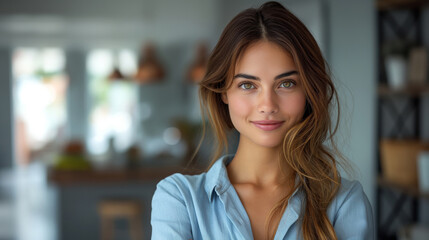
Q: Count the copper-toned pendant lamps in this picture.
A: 3